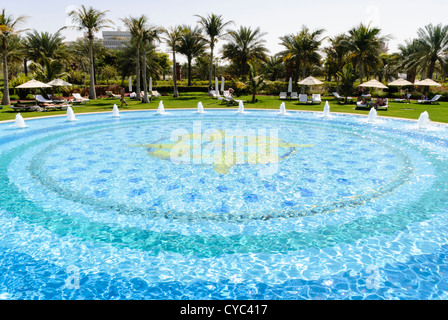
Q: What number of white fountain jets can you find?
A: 10